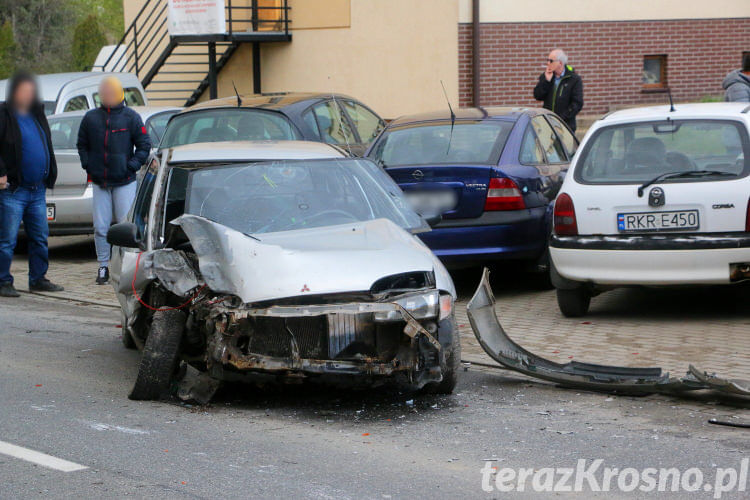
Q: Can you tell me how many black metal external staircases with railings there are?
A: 1